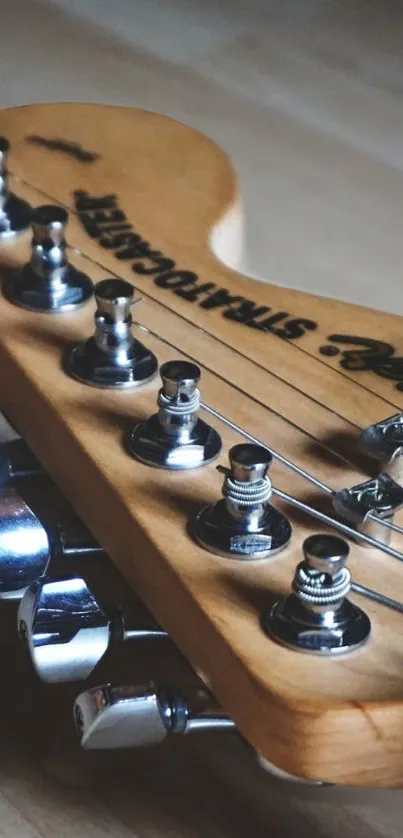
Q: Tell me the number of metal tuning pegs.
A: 6